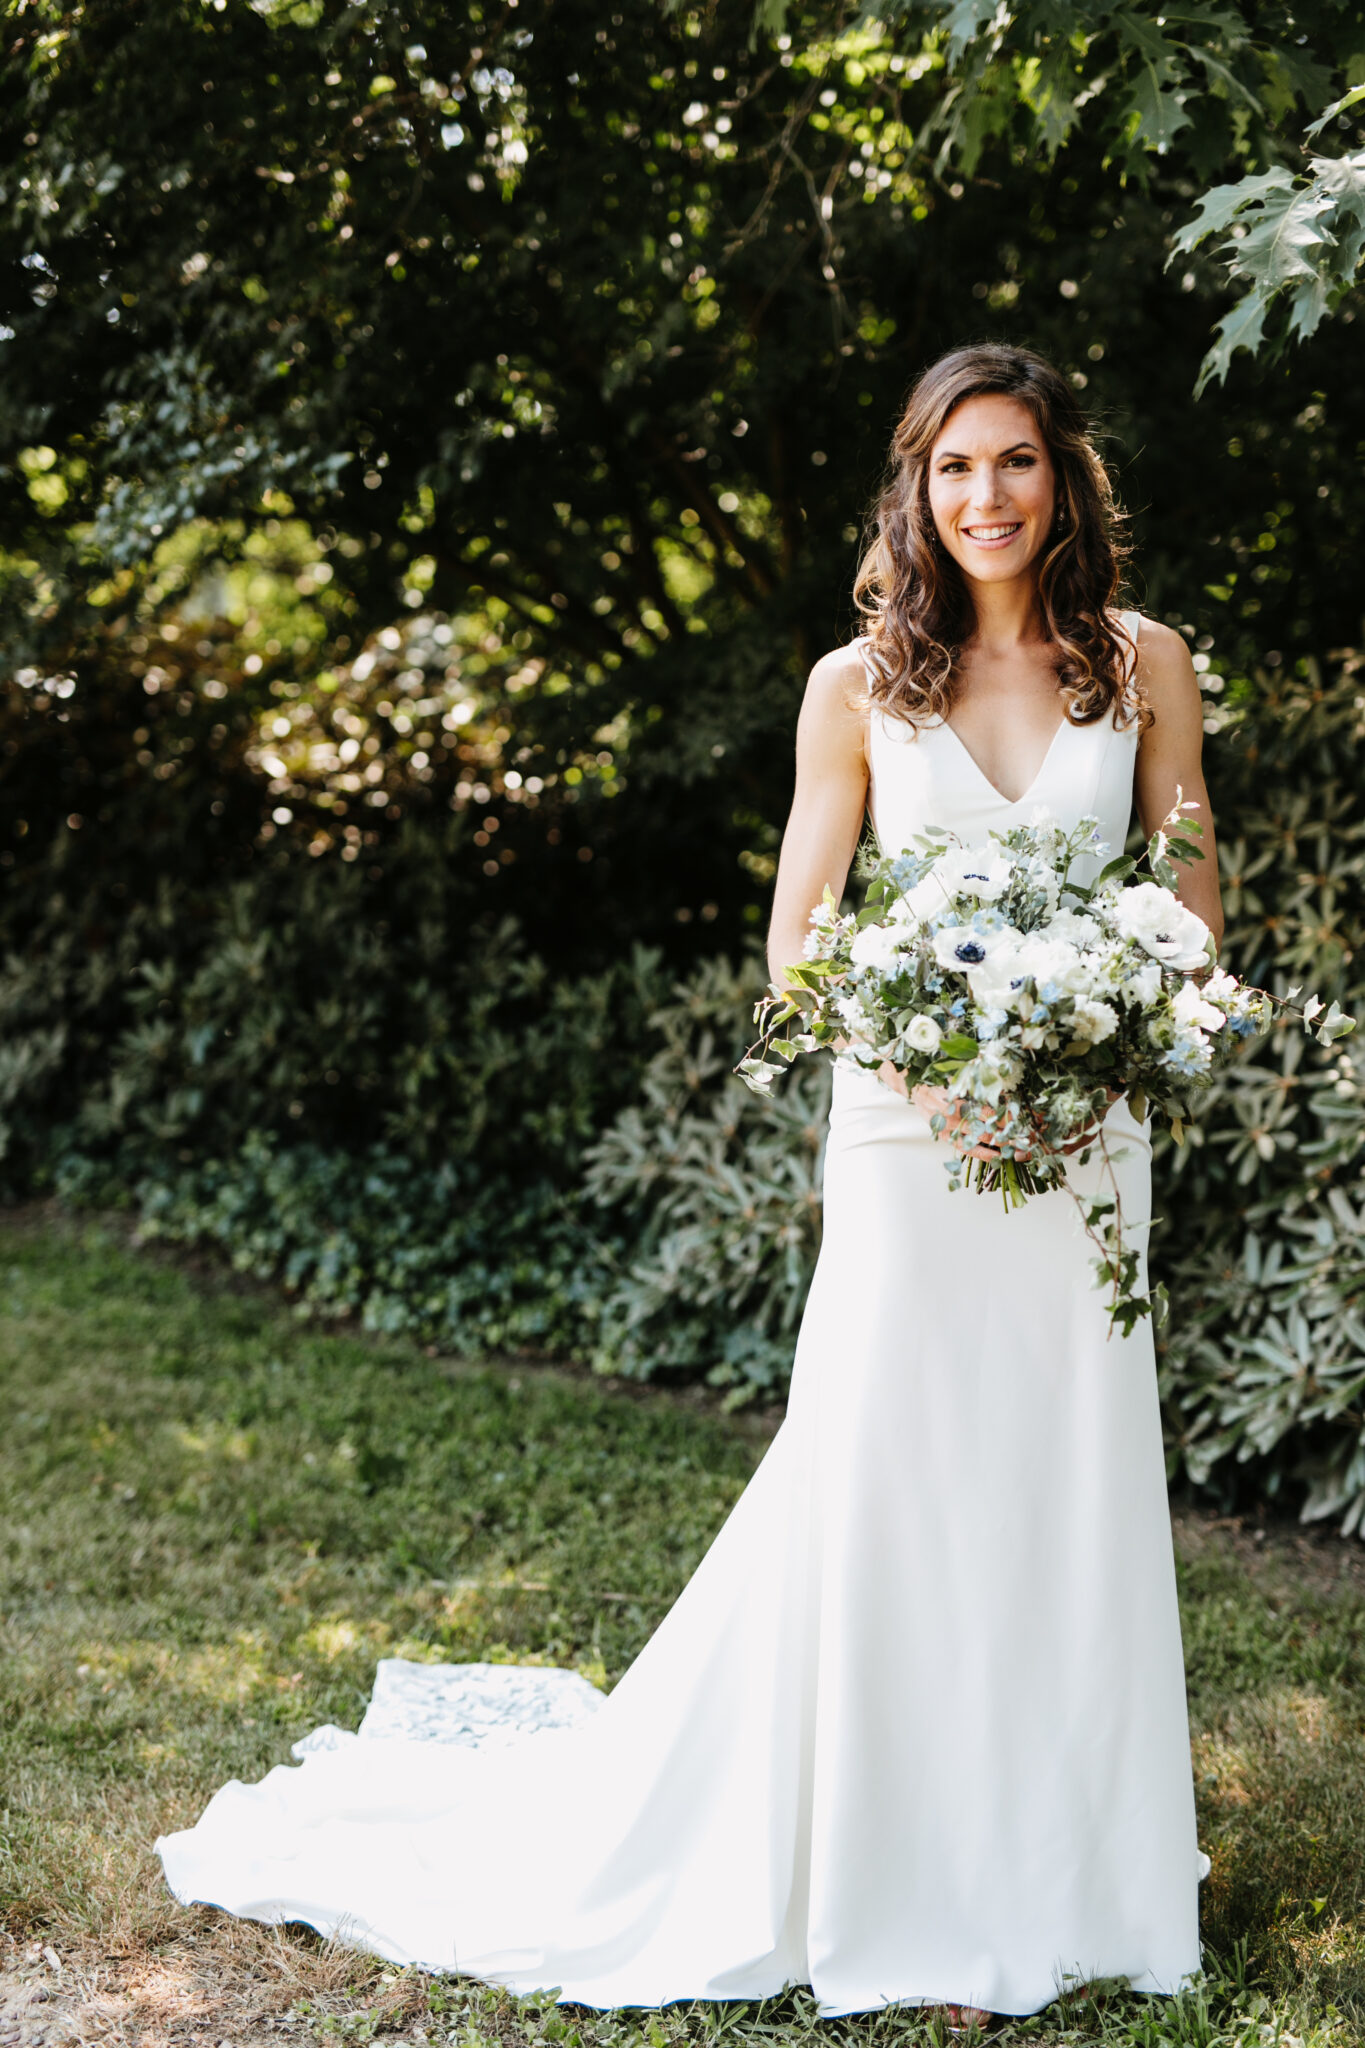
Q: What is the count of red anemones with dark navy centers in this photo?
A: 0